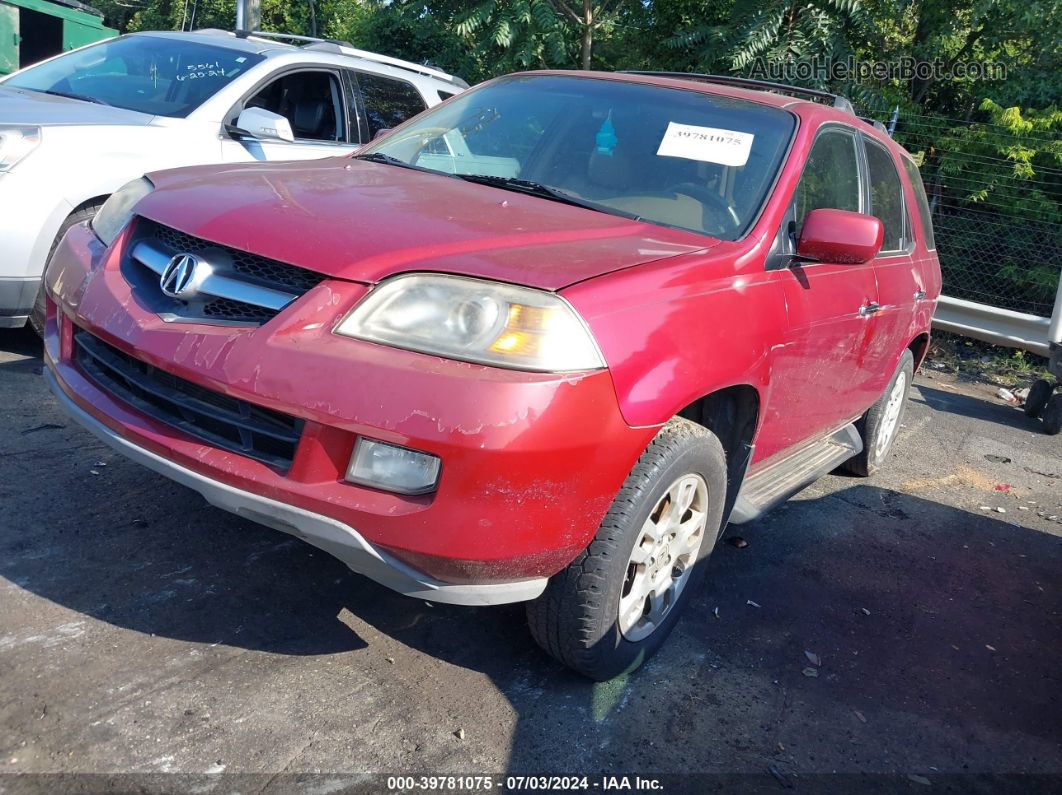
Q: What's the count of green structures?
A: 1